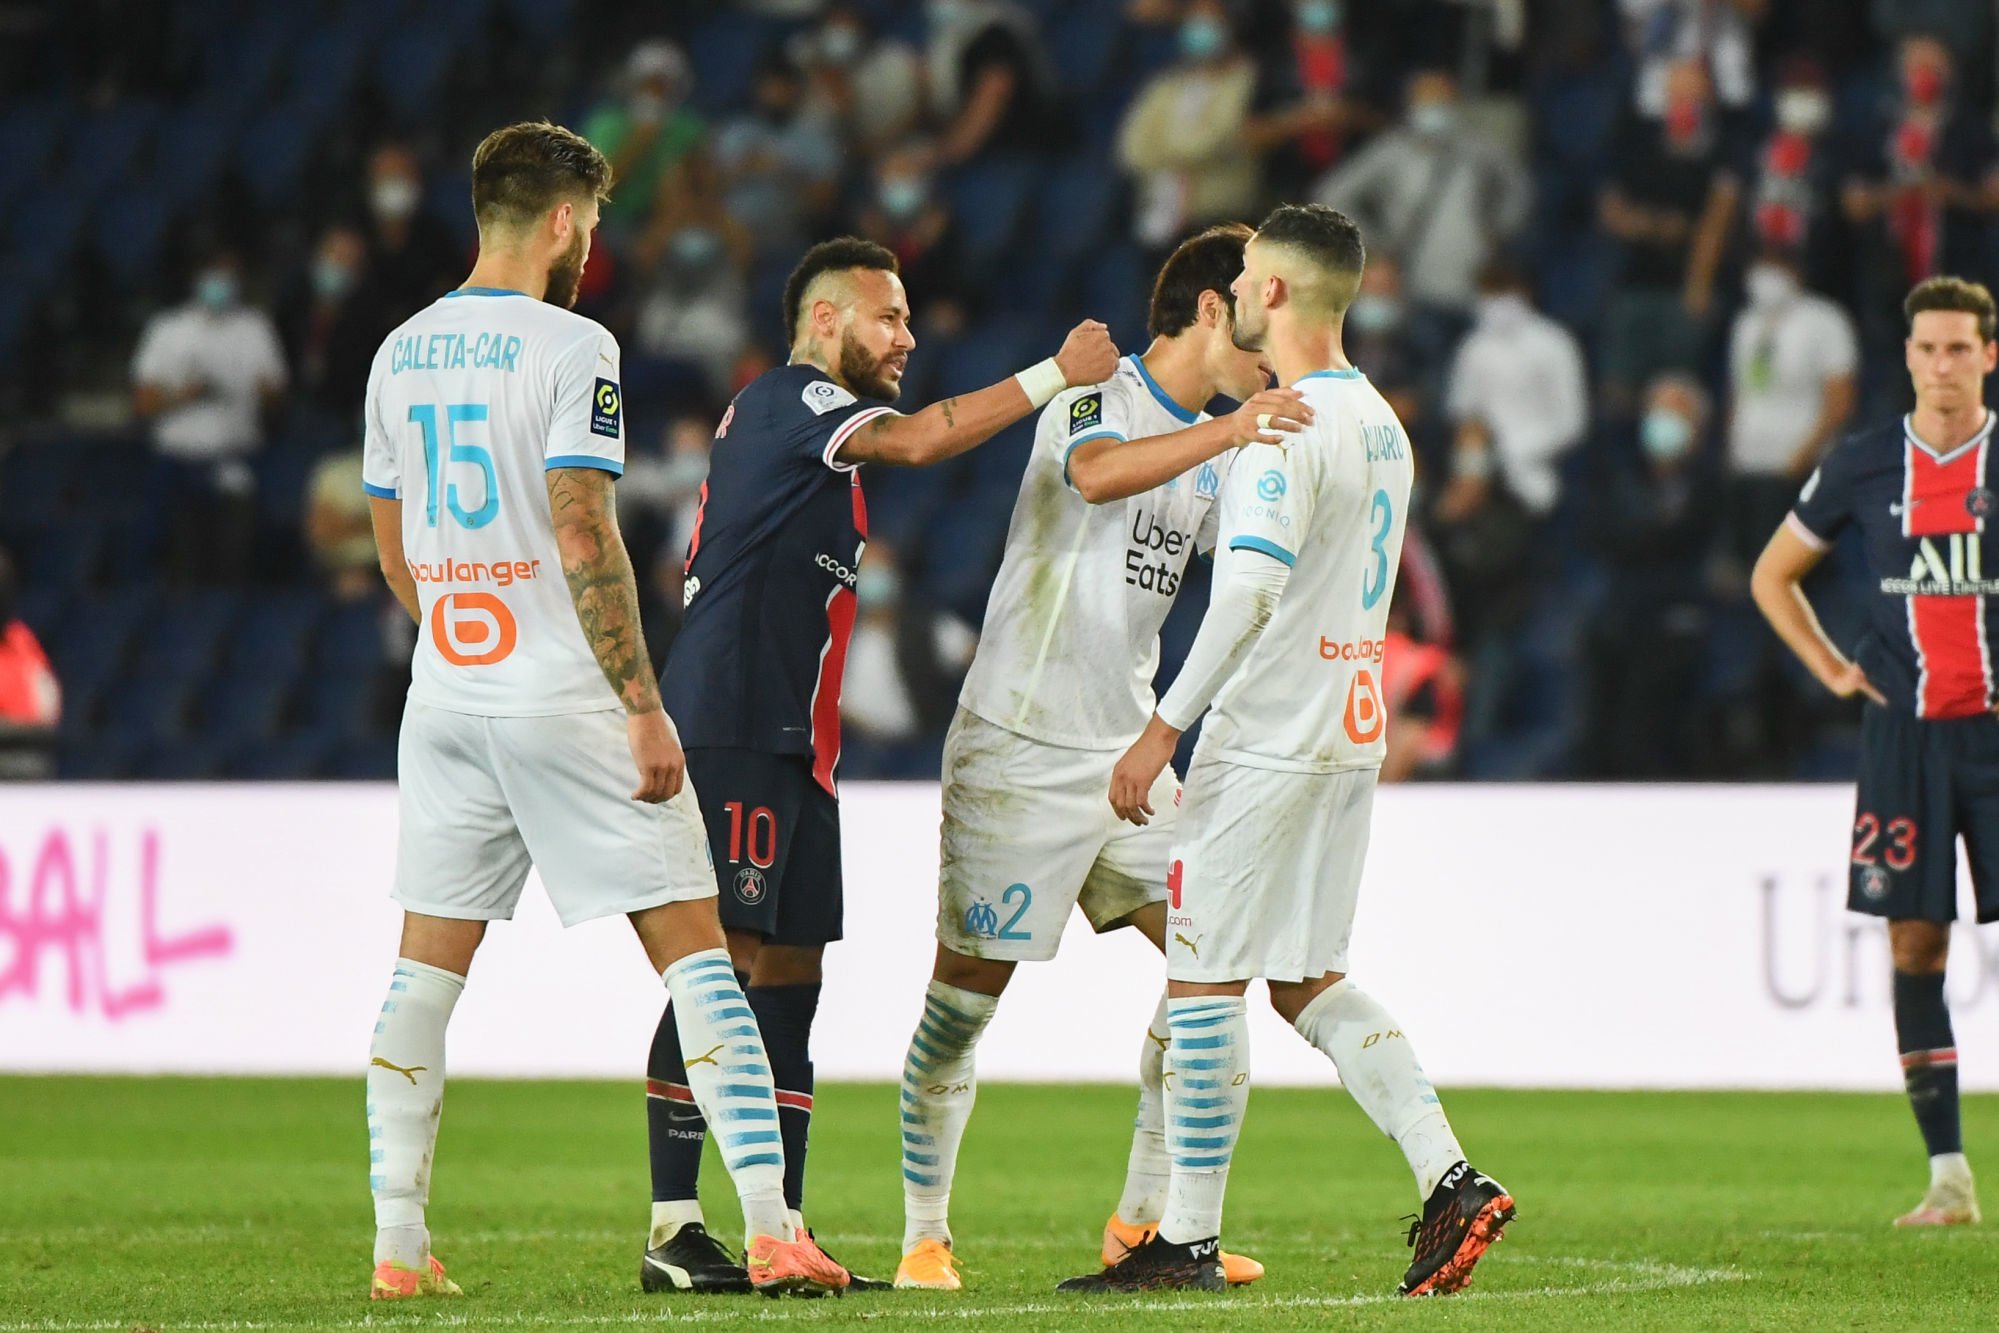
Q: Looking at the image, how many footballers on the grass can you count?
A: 5